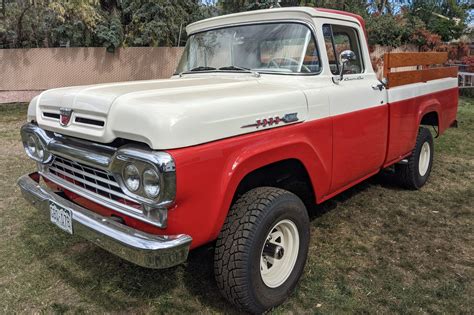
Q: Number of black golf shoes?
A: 0